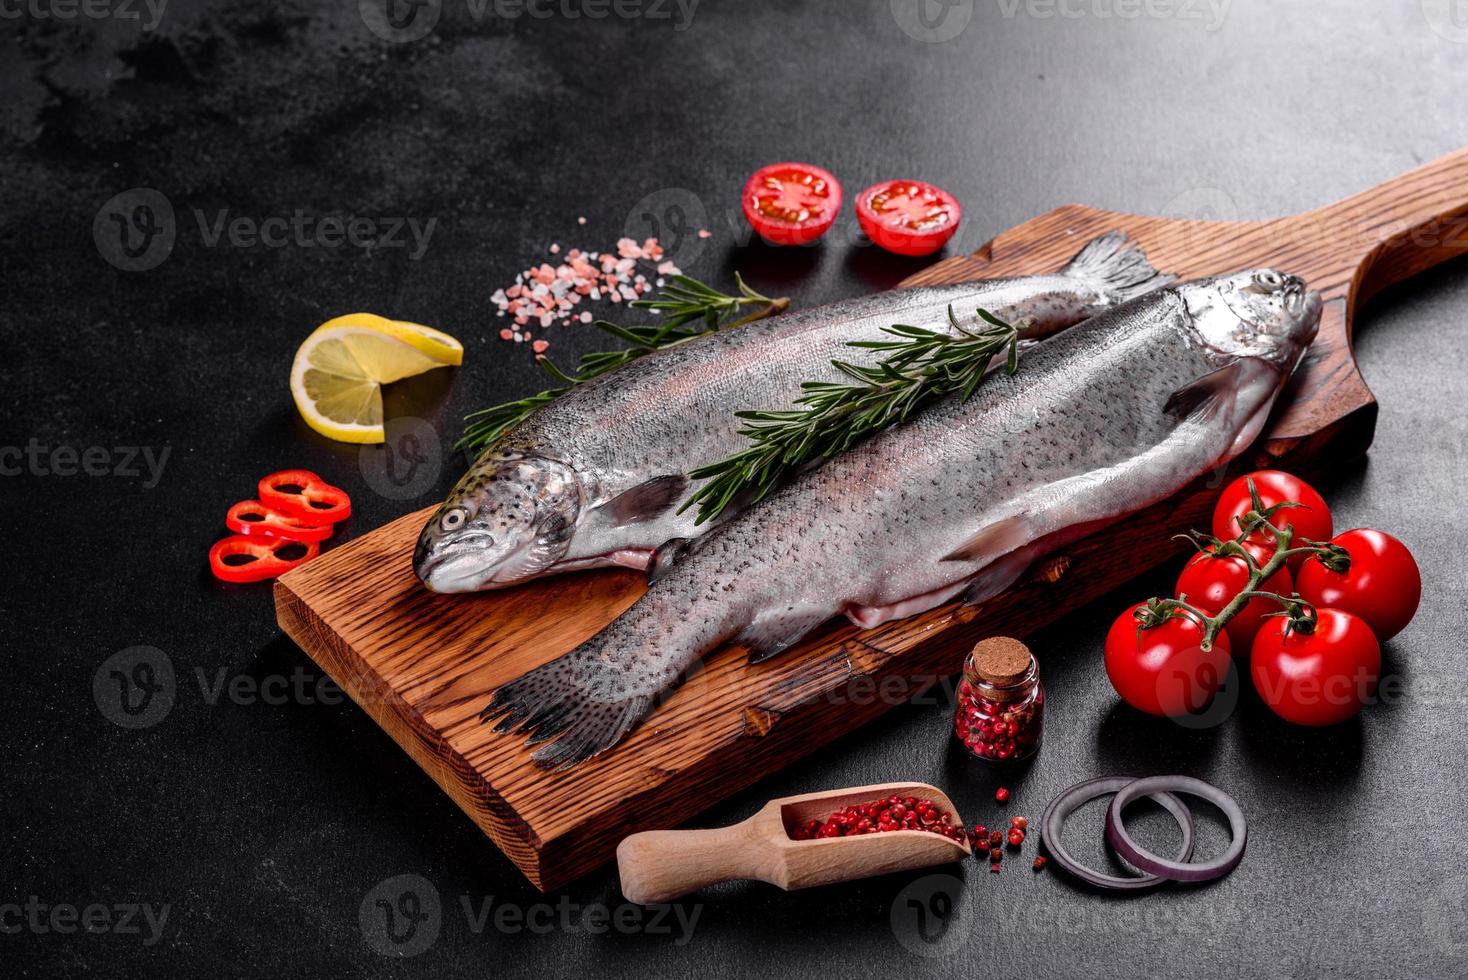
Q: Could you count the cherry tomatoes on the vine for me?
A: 5